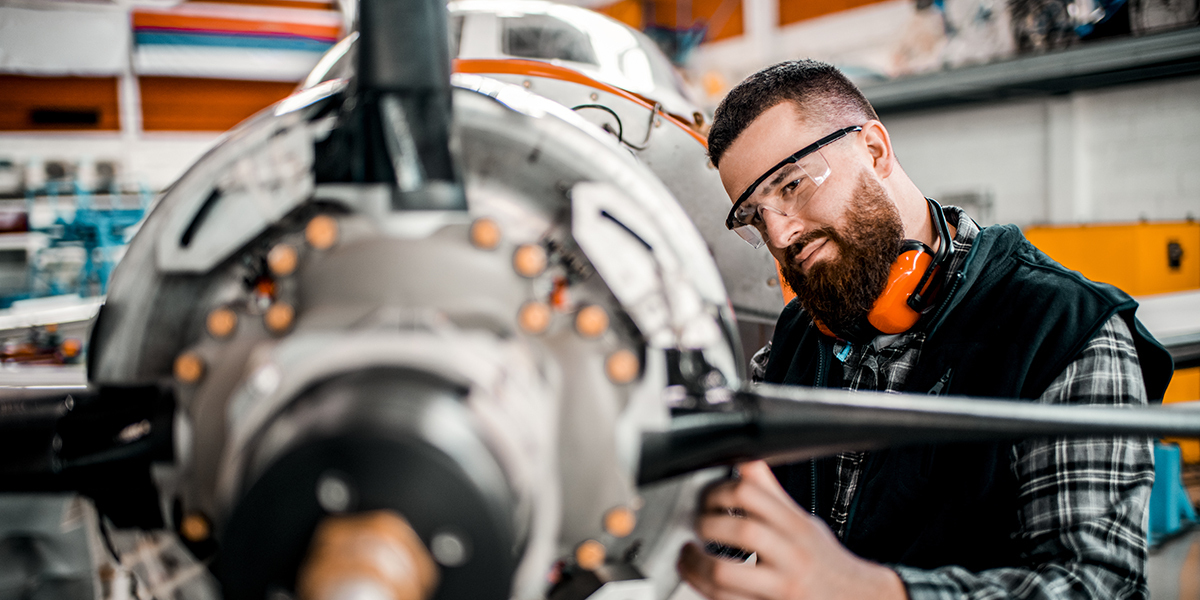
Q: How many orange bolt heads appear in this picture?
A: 13